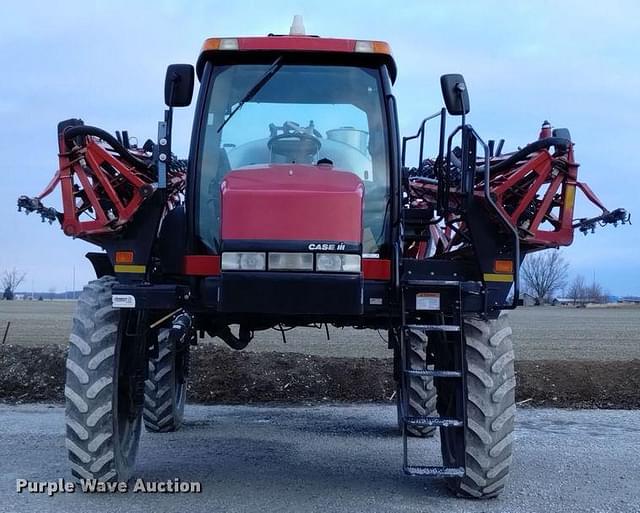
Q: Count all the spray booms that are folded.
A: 2